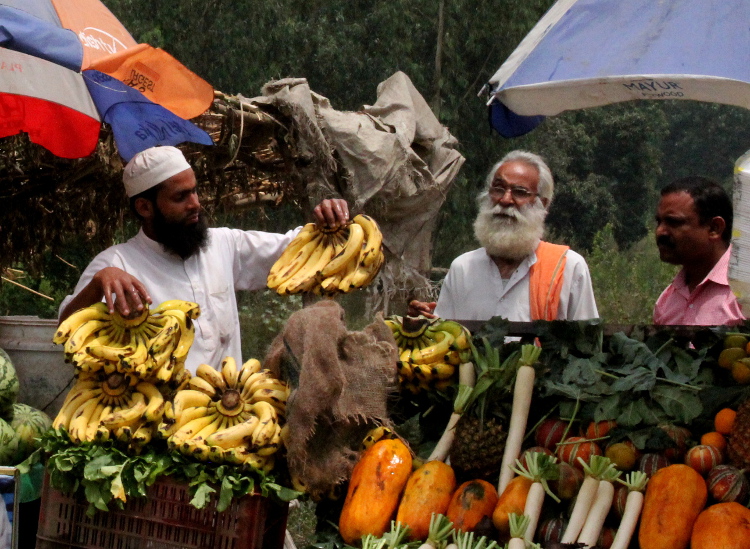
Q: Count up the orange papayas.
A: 6